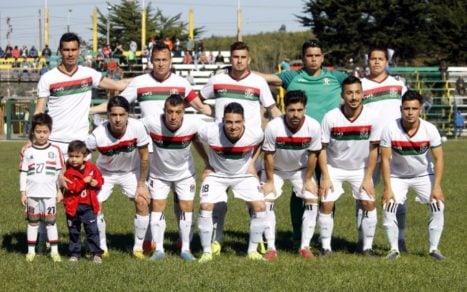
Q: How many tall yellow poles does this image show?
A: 5